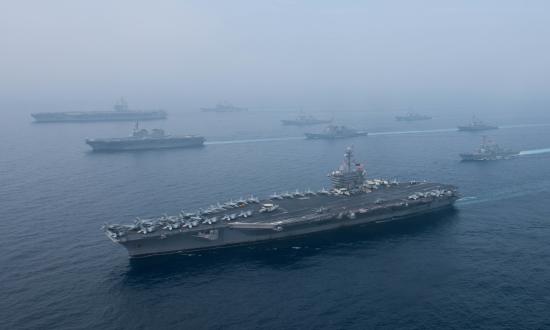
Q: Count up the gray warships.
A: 9